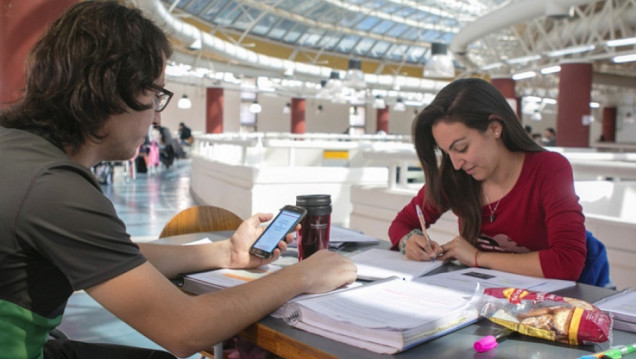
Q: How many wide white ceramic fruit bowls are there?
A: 0